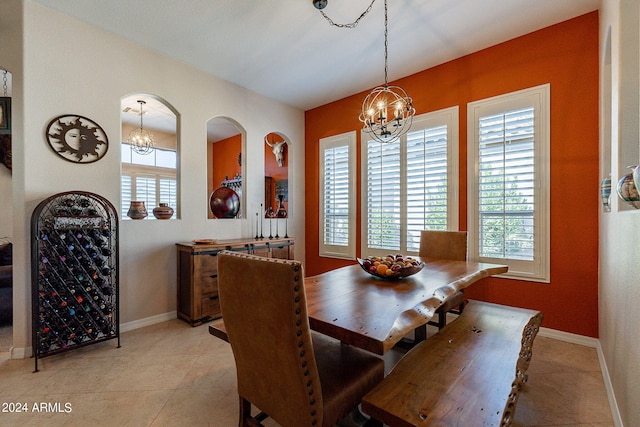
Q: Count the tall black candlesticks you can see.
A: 5